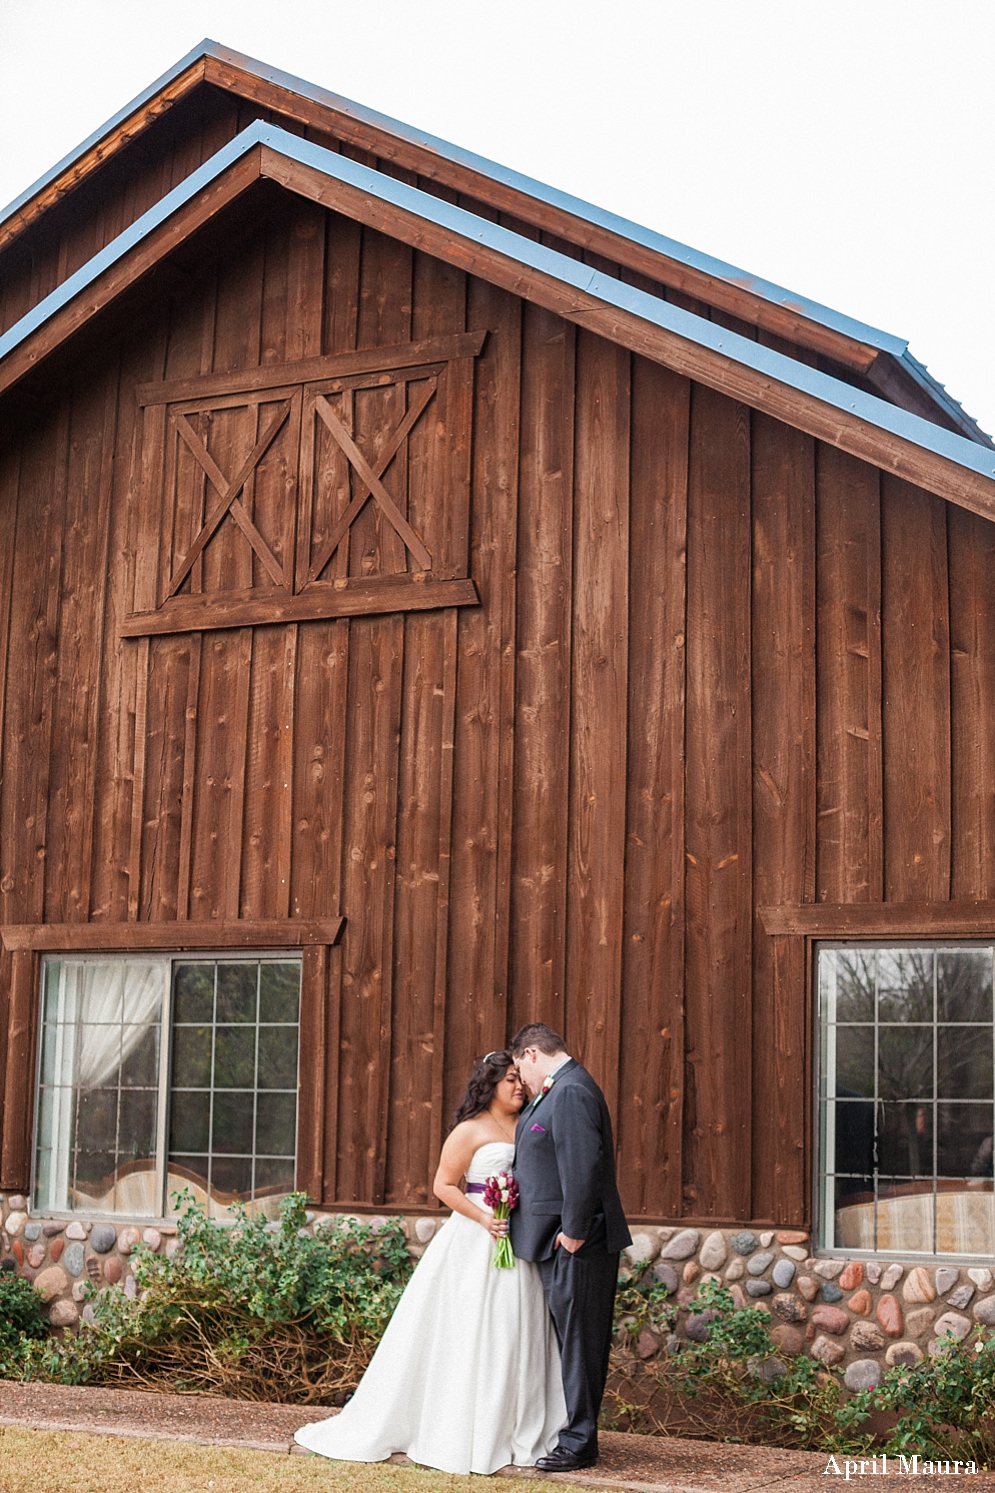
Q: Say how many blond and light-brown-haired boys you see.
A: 0